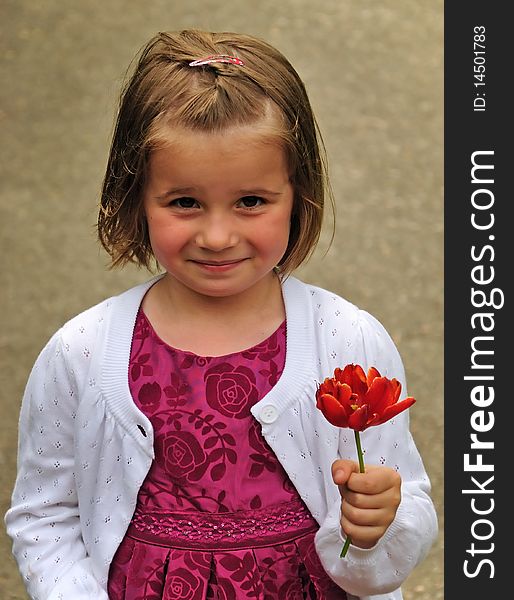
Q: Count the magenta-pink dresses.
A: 1